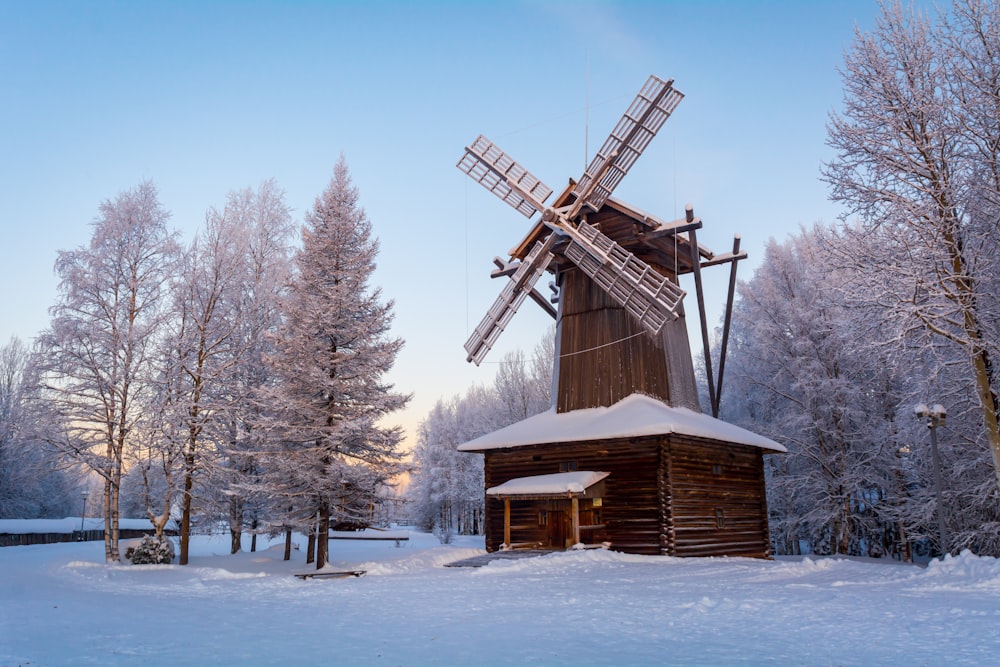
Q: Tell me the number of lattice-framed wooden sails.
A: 4